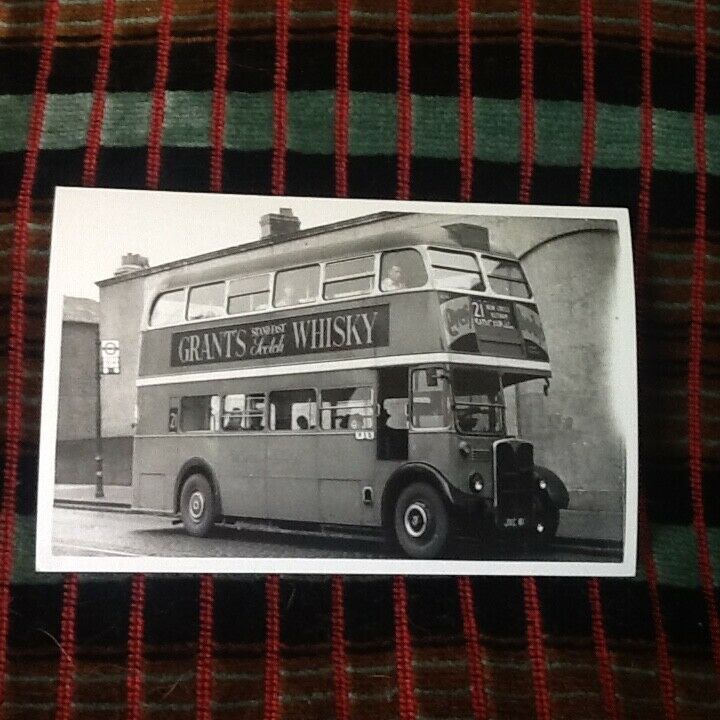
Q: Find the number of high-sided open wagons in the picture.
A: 0